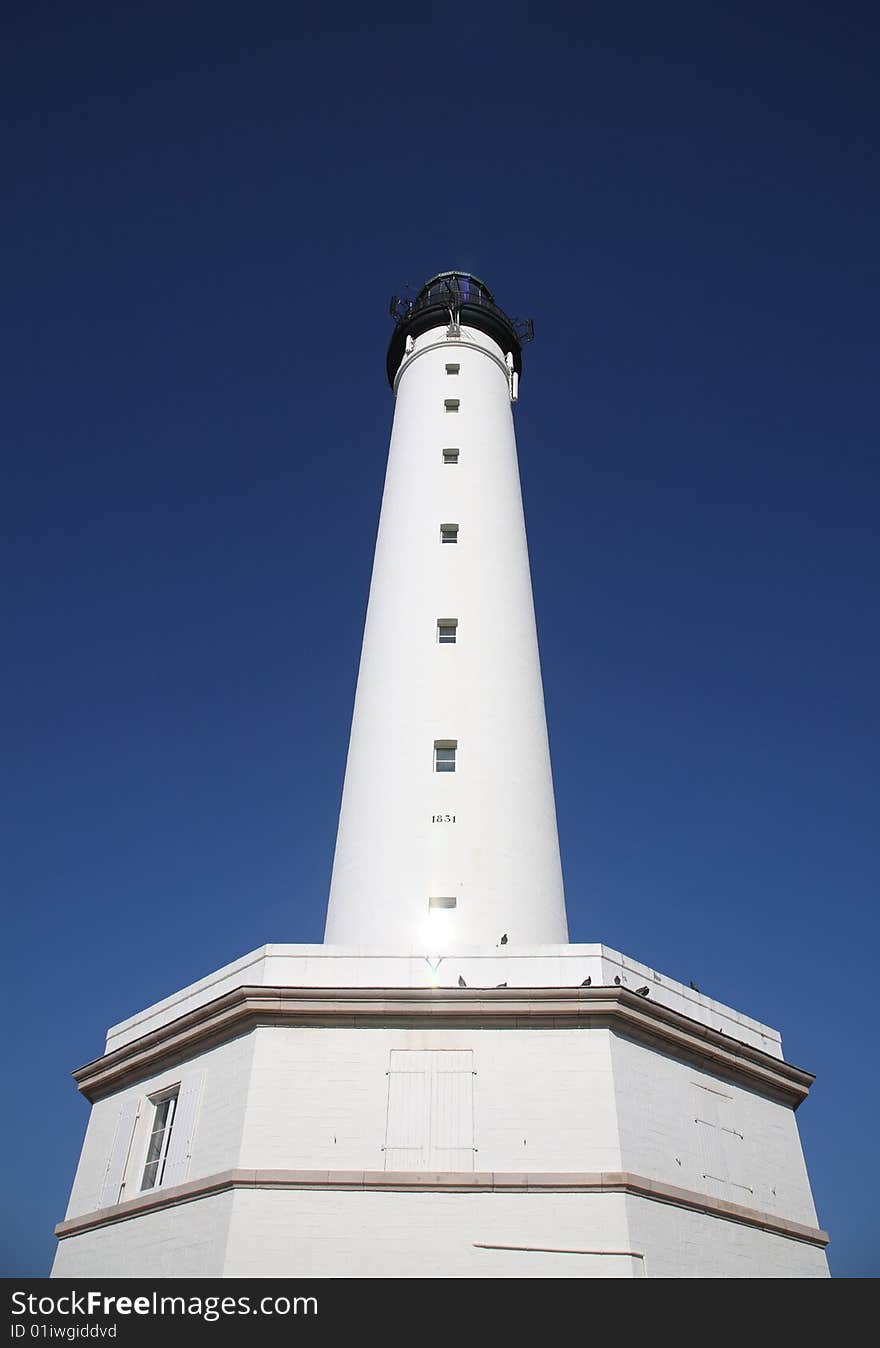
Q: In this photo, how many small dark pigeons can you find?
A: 7